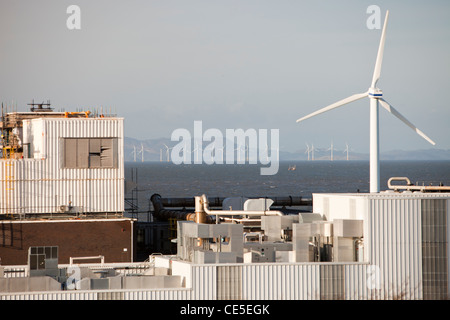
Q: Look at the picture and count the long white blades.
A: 3